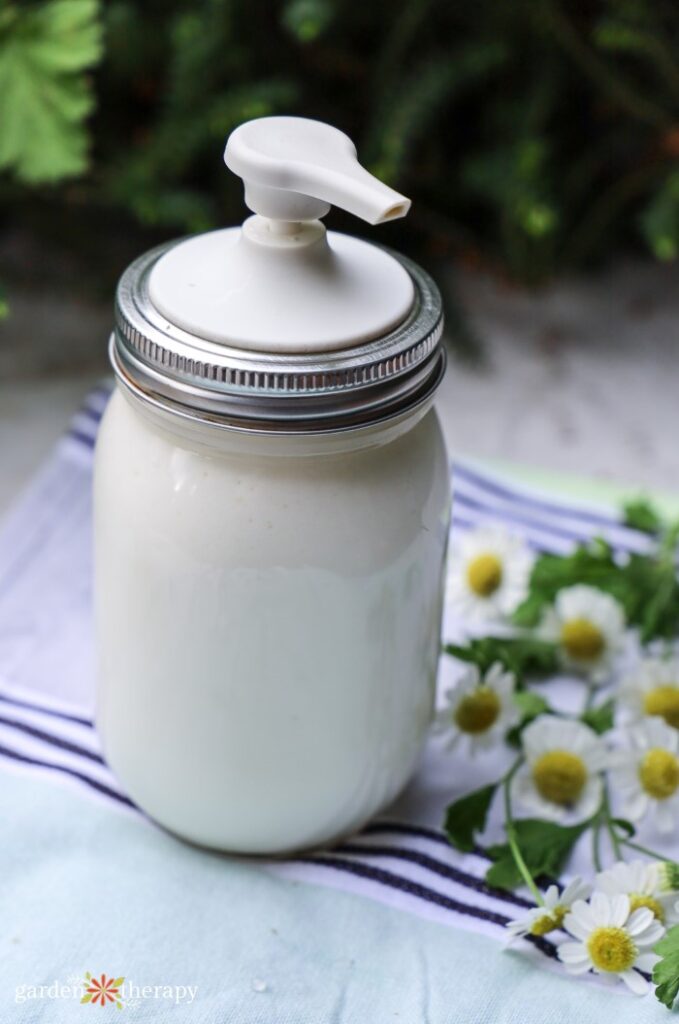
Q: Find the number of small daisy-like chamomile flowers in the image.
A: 9